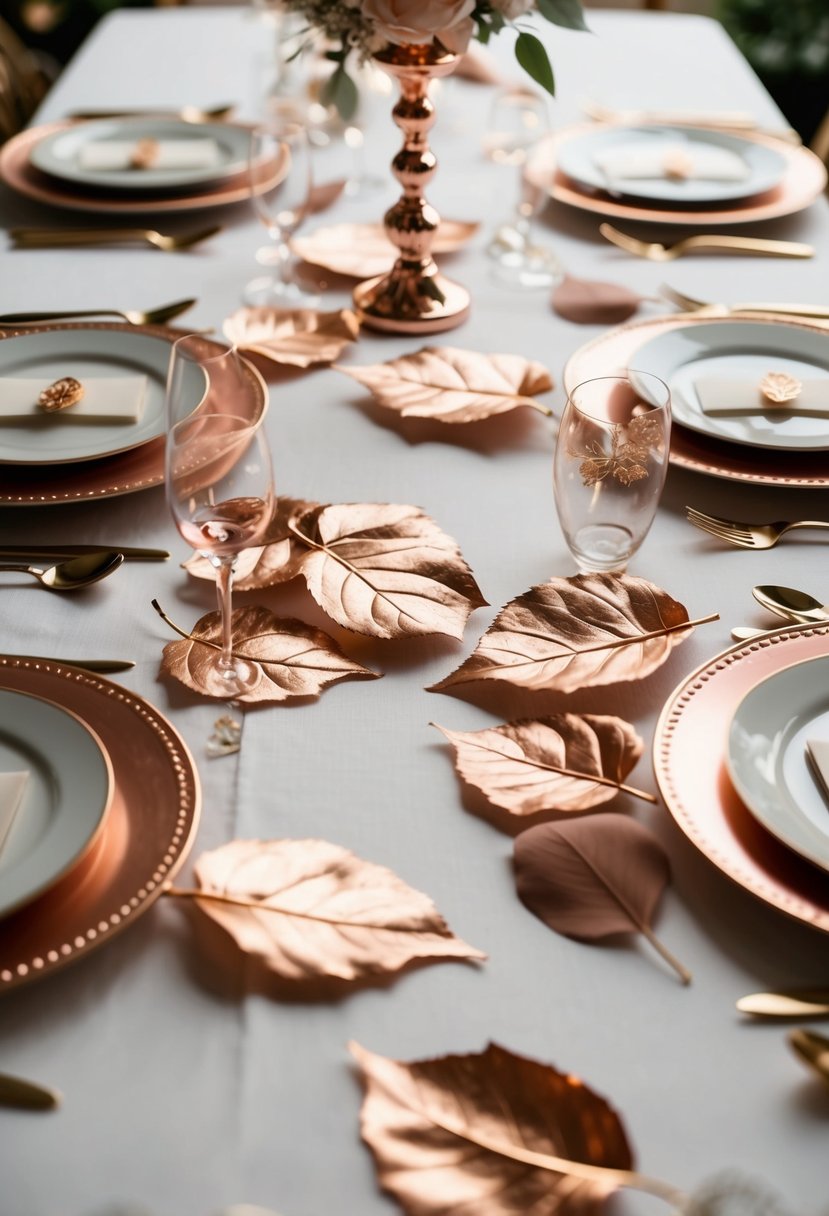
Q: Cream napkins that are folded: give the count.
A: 6